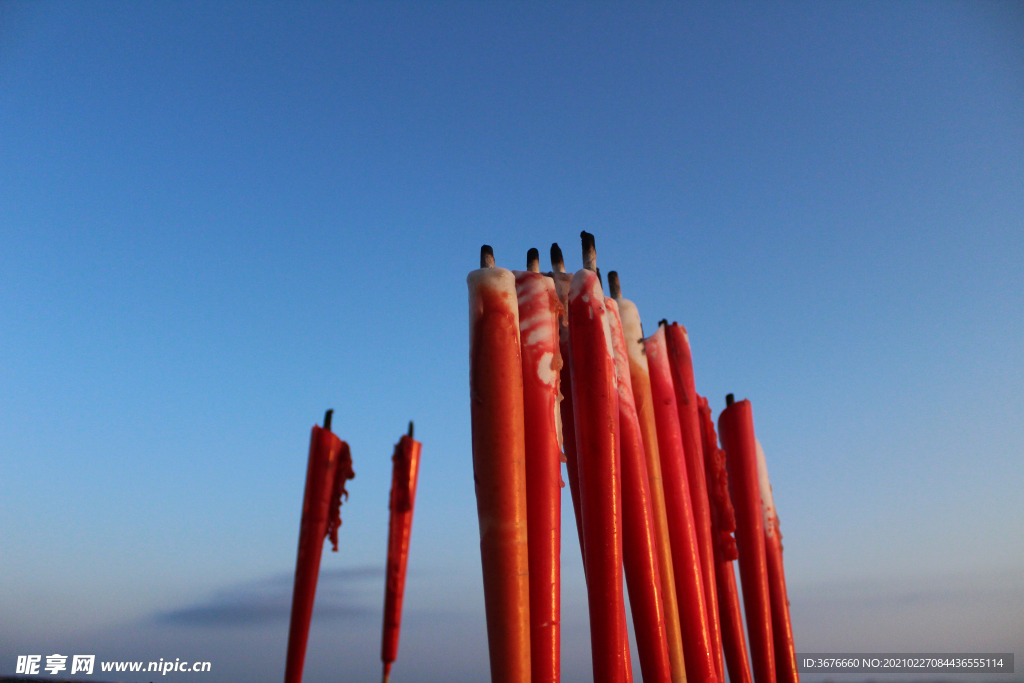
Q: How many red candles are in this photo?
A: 12